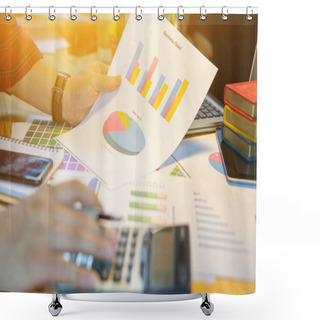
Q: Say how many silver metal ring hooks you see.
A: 12